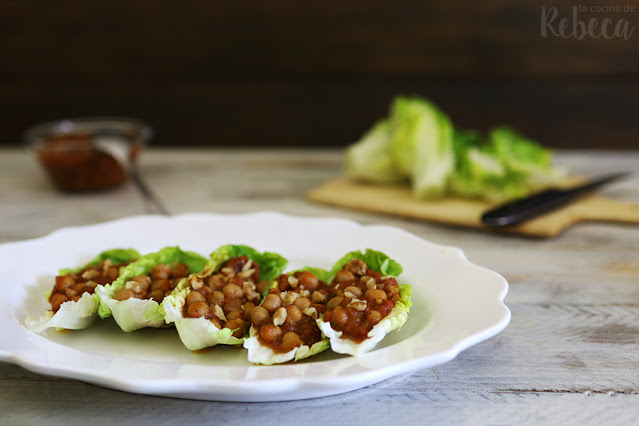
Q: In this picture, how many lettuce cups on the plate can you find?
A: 5